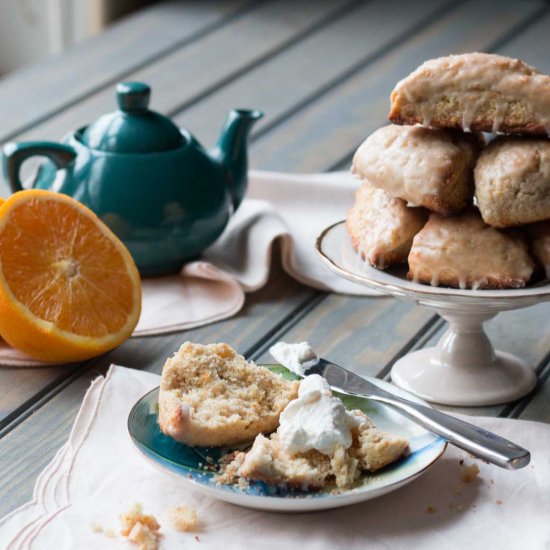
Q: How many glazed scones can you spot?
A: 6